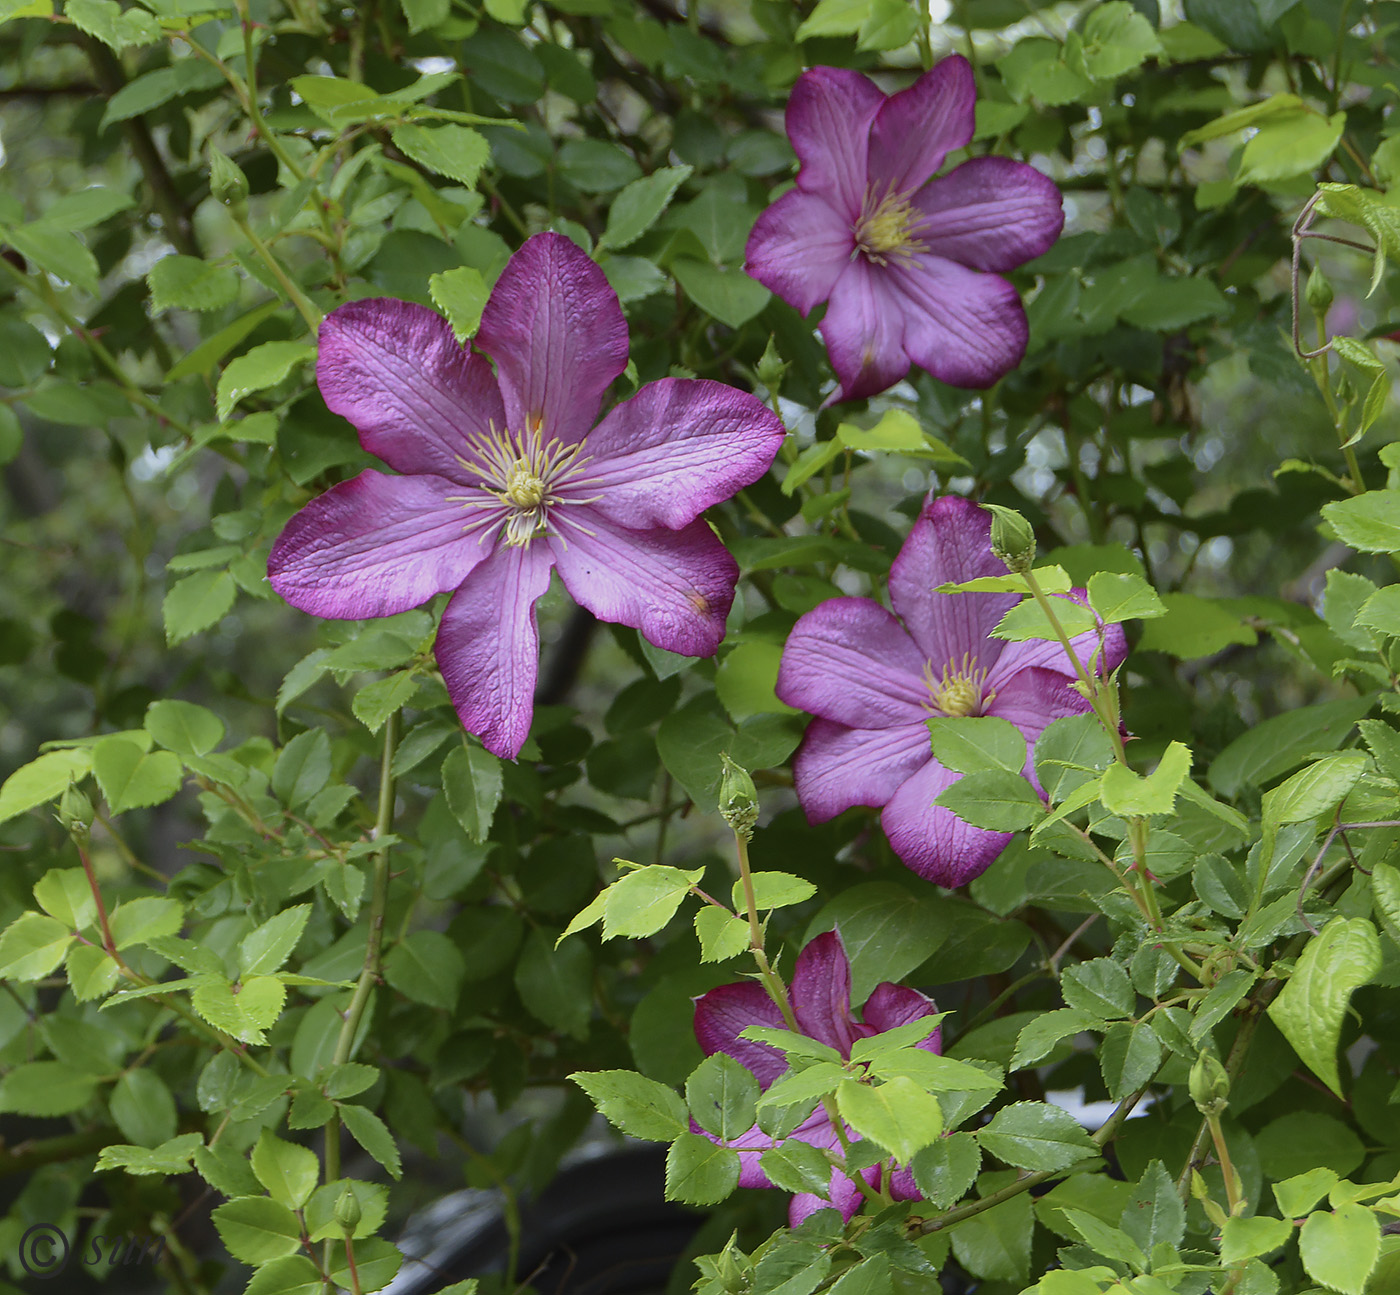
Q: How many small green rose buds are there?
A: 9